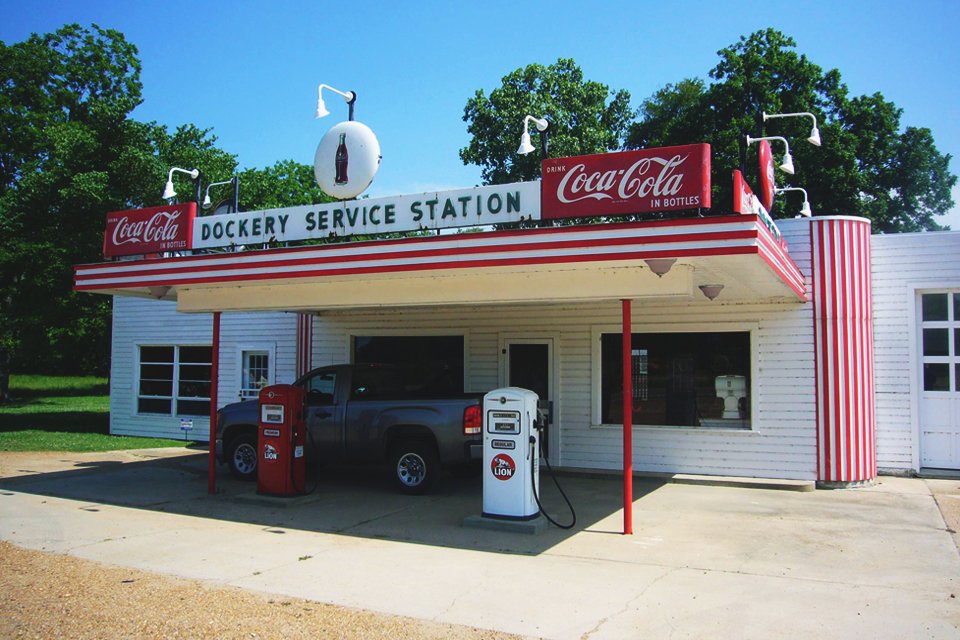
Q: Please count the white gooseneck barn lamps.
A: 7